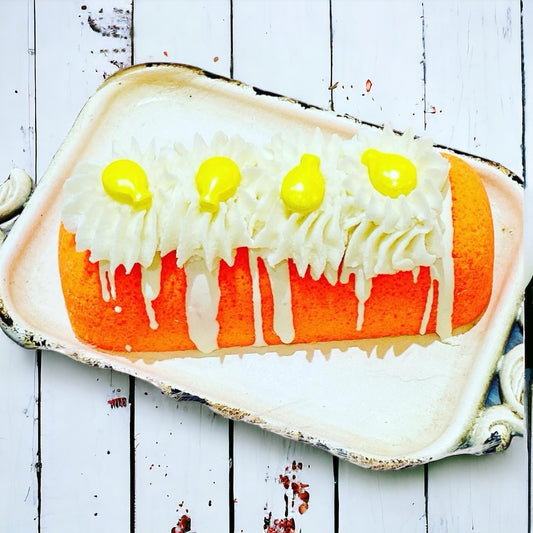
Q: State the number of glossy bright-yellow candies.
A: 4